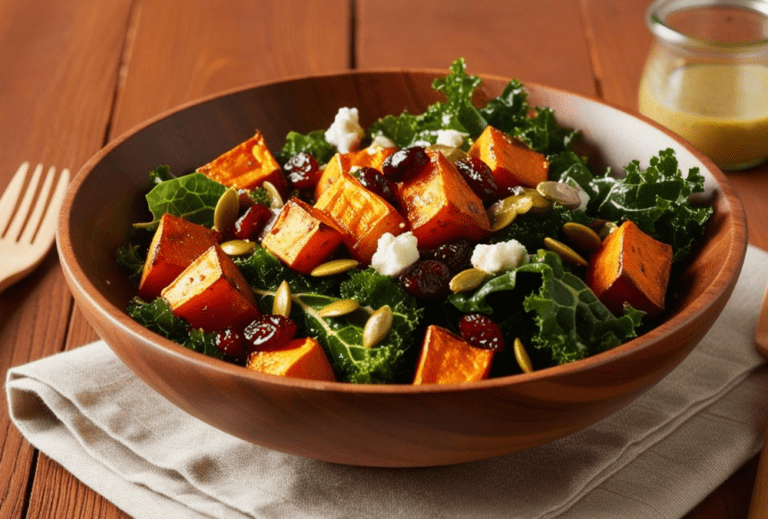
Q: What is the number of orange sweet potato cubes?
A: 11